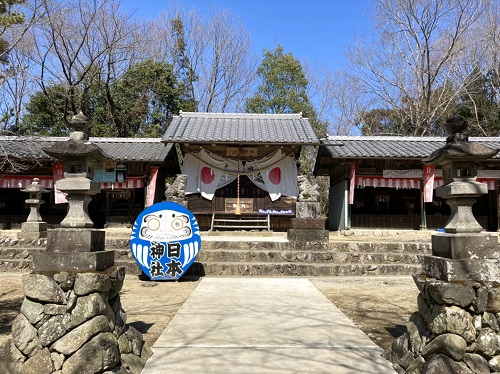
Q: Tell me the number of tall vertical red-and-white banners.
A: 4